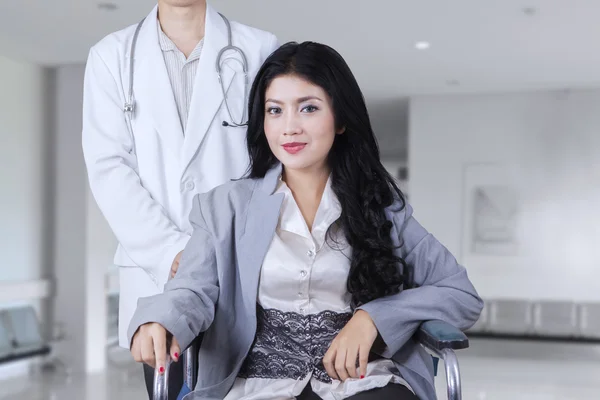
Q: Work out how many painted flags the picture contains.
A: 0